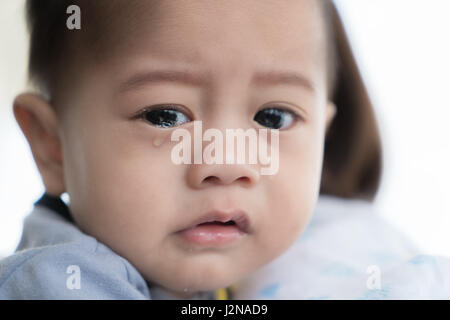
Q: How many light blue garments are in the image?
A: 1